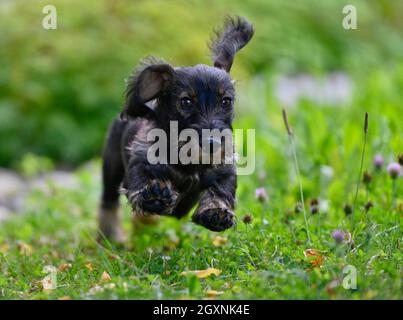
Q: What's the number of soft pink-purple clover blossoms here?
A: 4